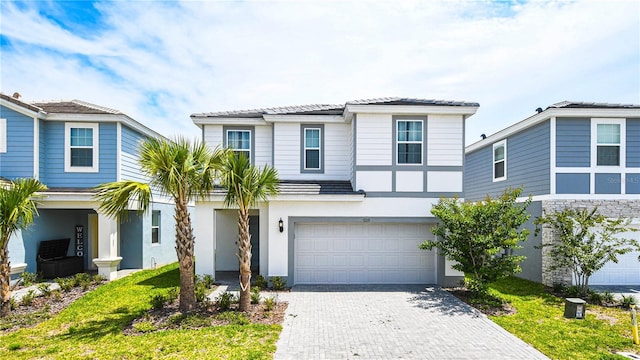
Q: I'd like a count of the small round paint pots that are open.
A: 0